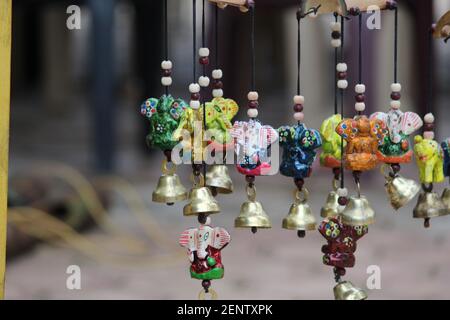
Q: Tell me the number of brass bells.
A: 11